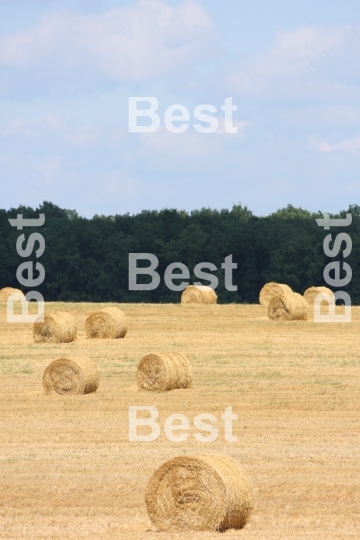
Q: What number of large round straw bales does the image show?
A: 10